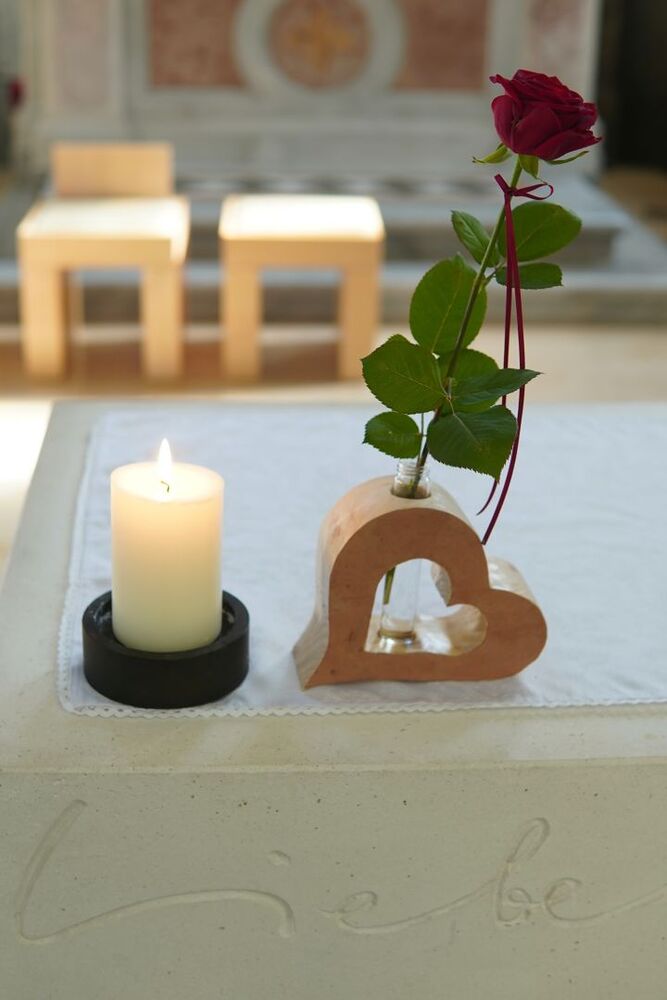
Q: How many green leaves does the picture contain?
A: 9